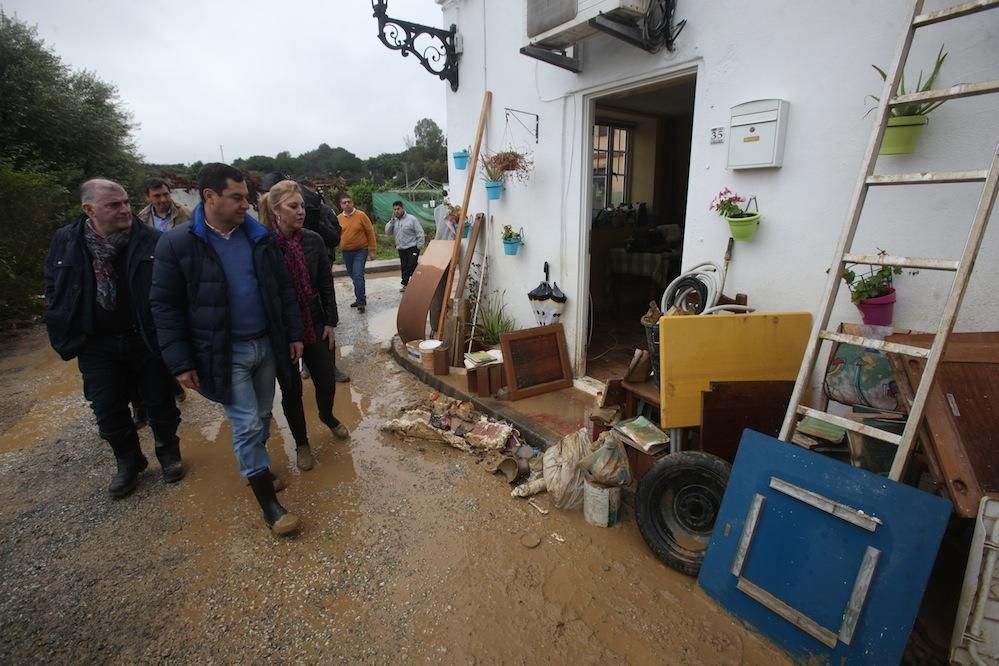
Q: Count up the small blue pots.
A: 4